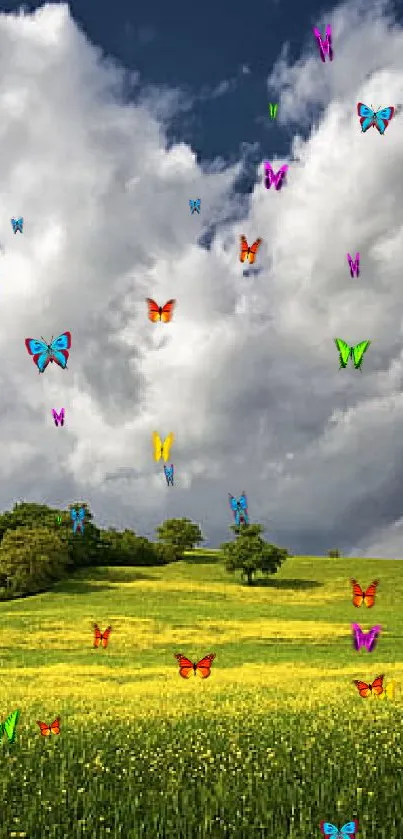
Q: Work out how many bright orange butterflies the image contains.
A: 7